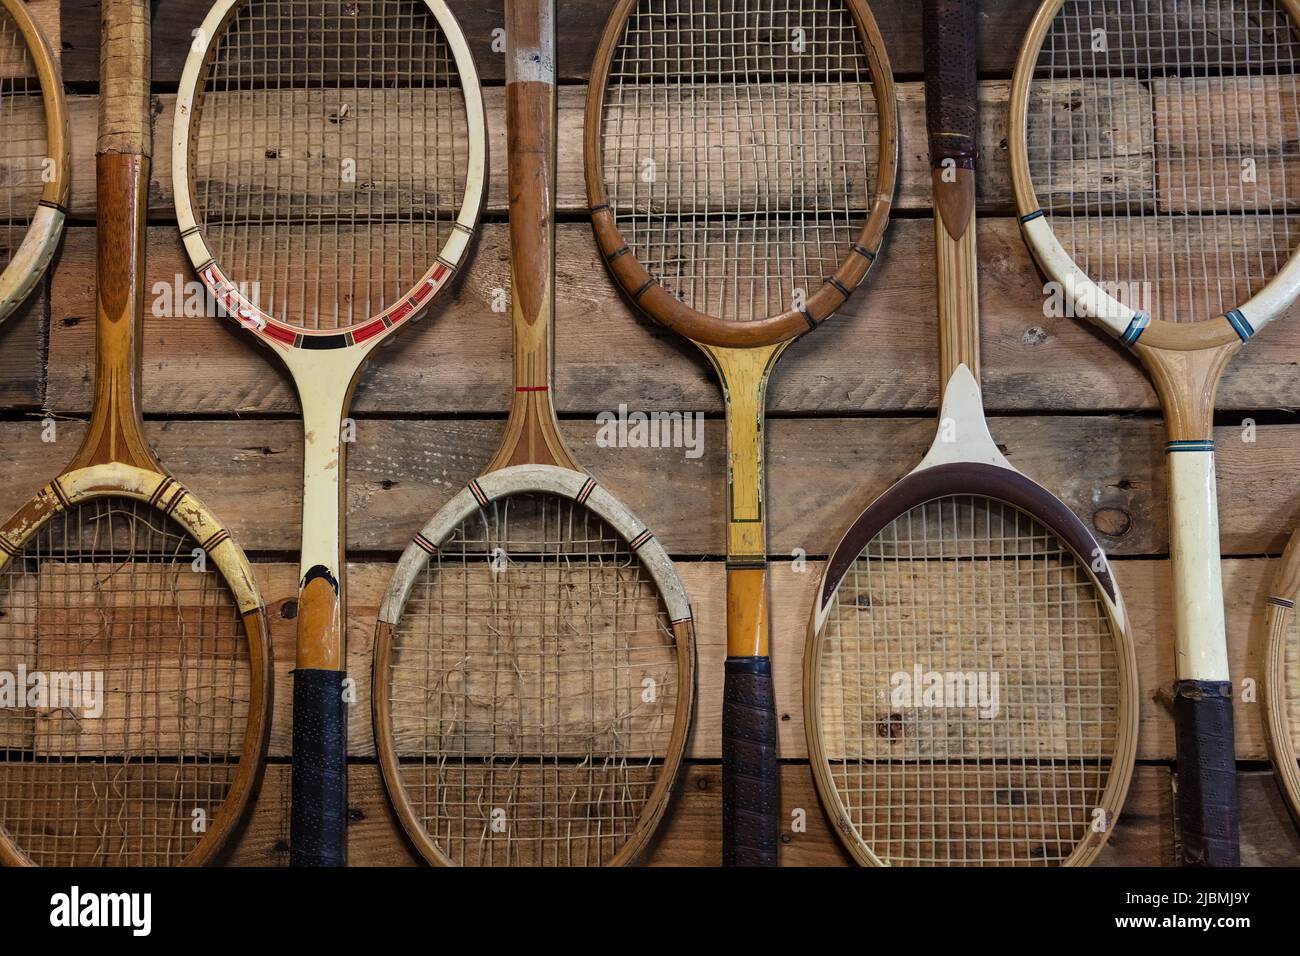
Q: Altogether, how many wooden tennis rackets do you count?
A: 8